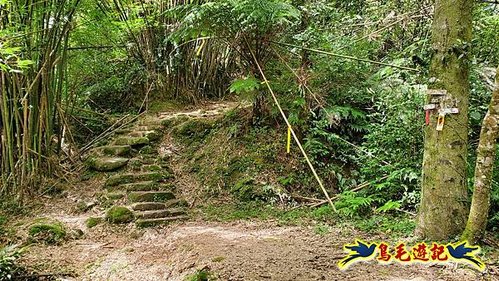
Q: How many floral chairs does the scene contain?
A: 0